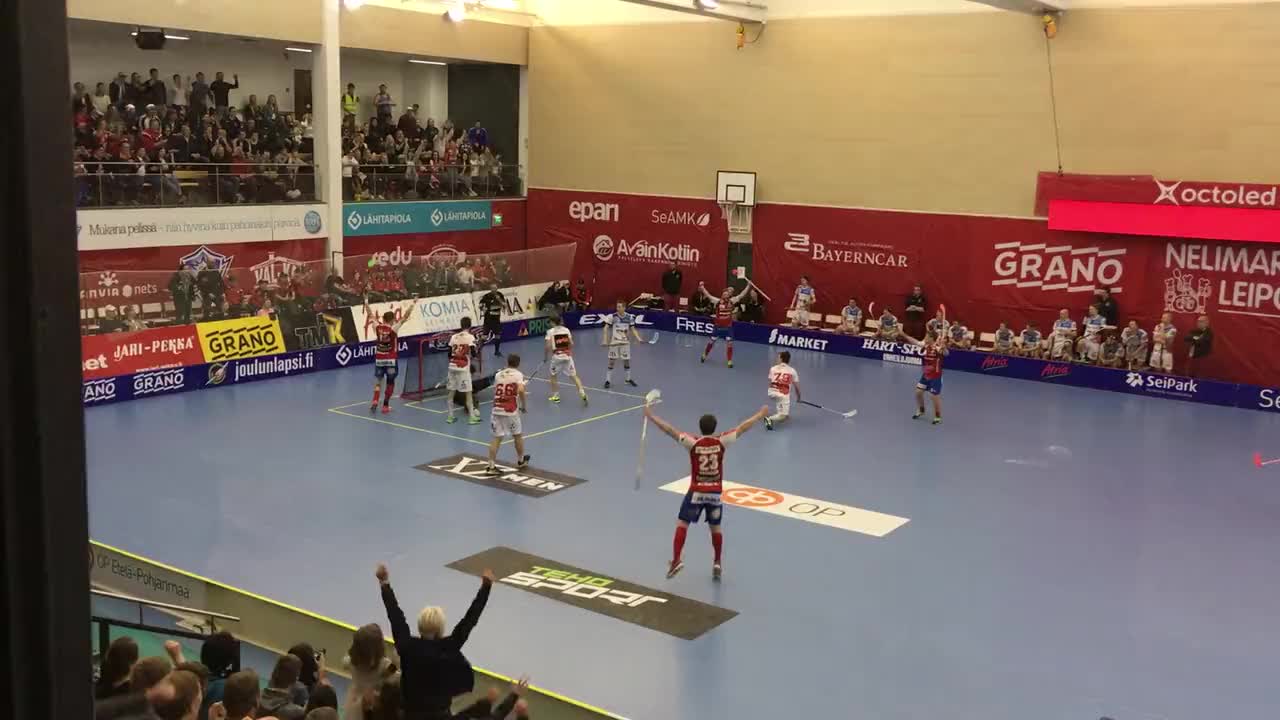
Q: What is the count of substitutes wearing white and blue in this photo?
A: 12